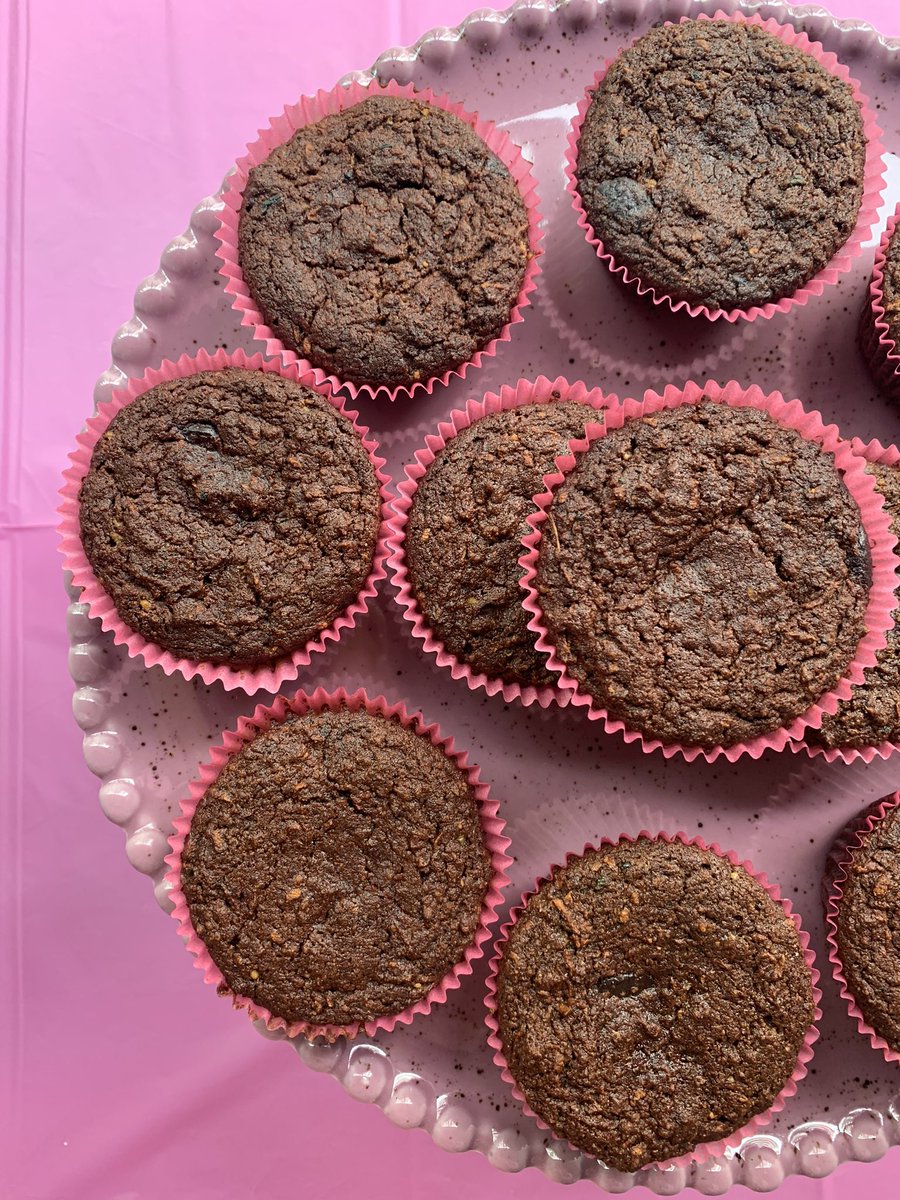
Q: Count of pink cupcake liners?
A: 10